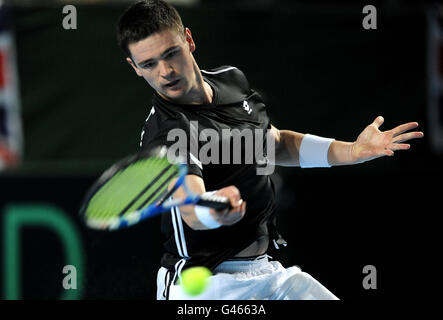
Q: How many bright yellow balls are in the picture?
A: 1